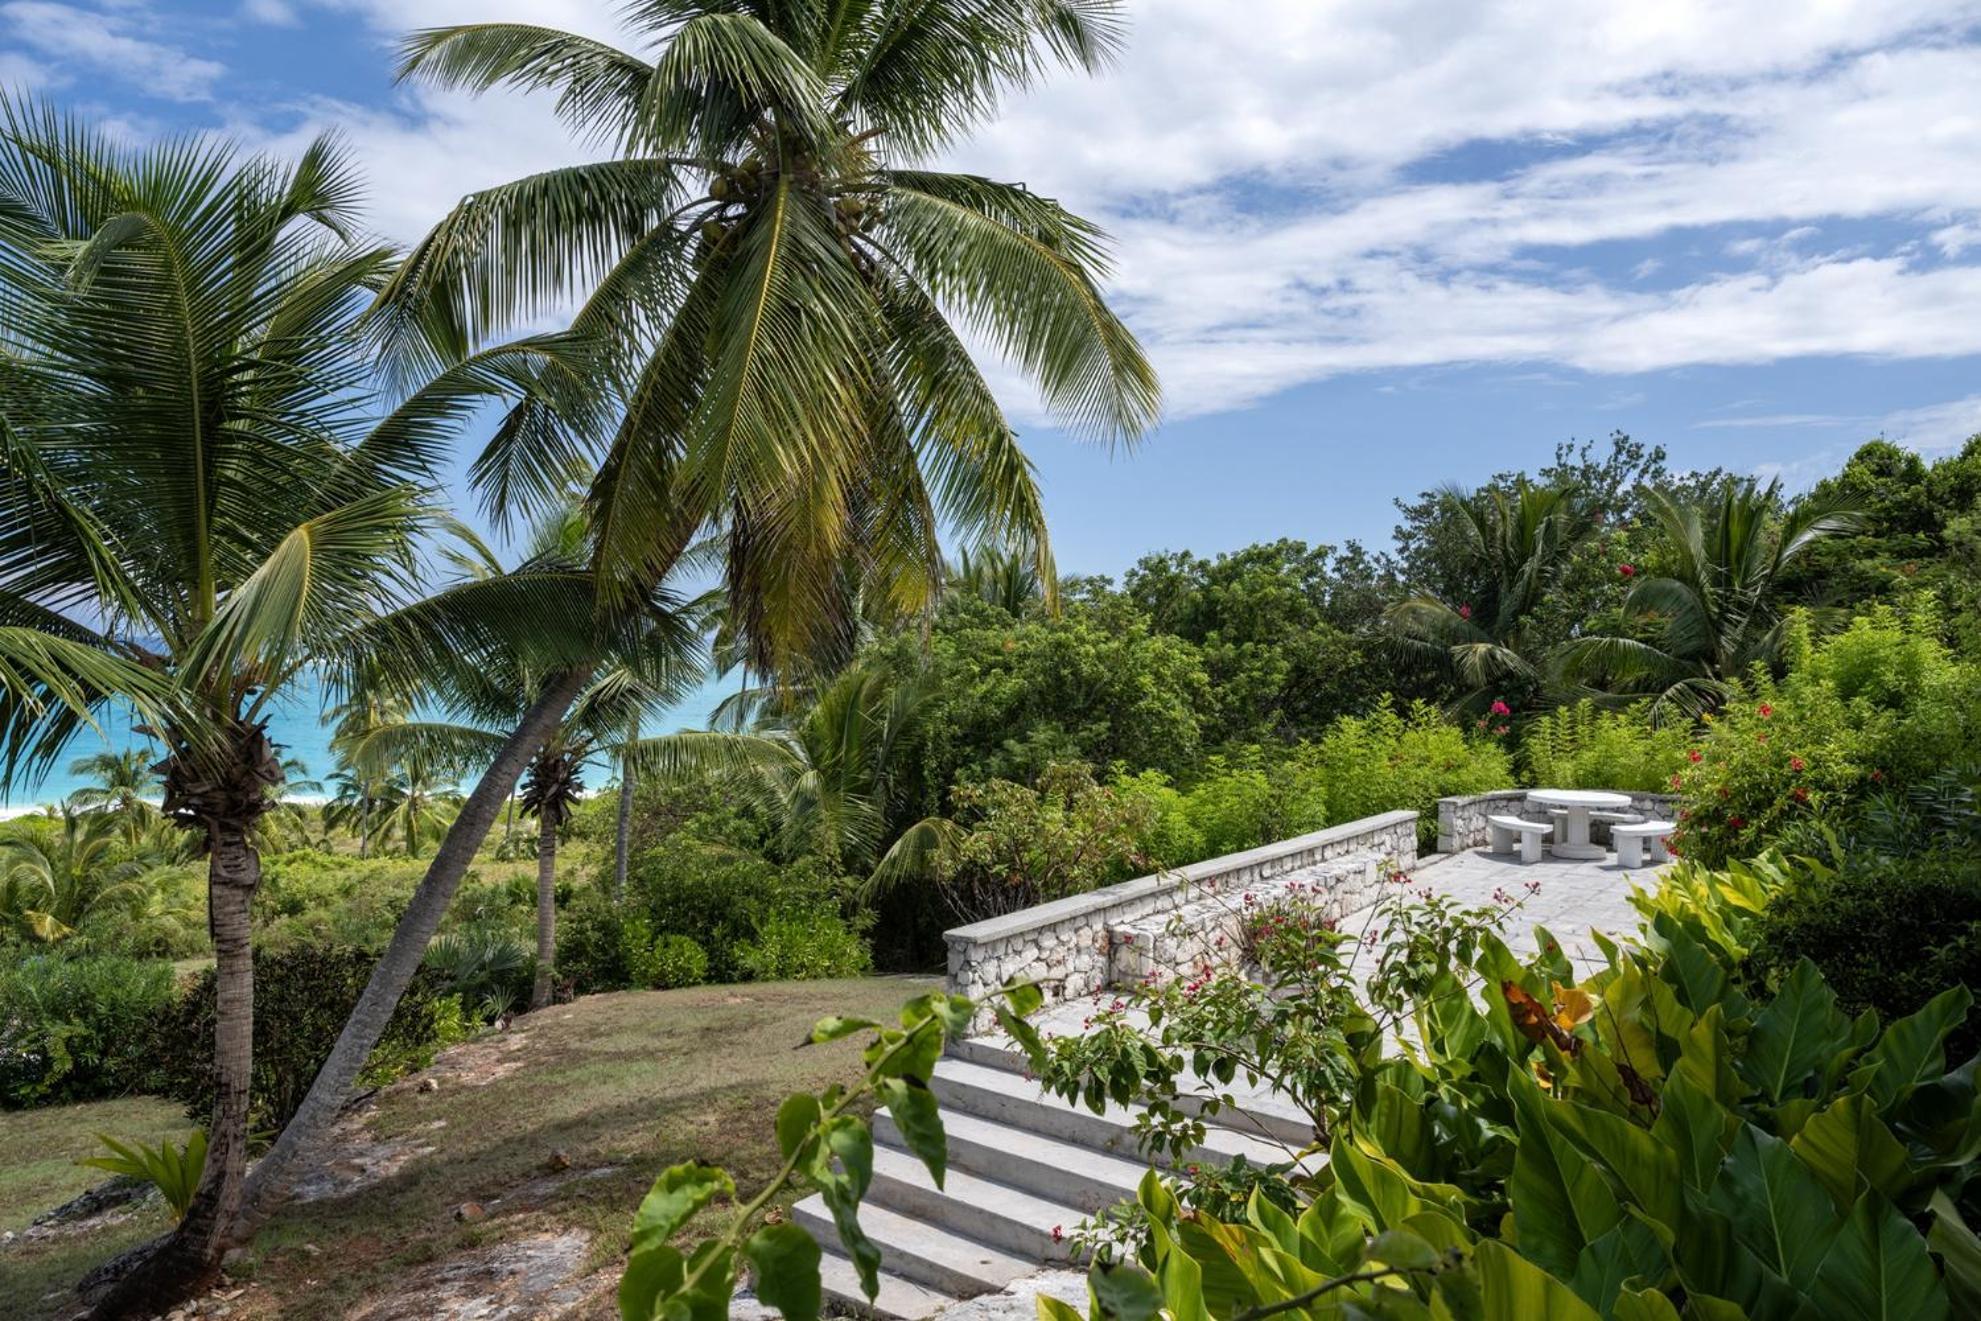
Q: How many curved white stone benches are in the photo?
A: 3